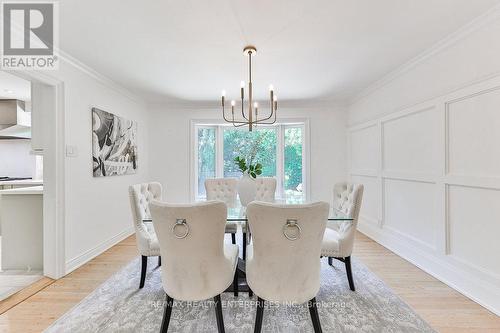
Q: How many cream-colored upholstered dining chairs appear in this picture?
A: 6